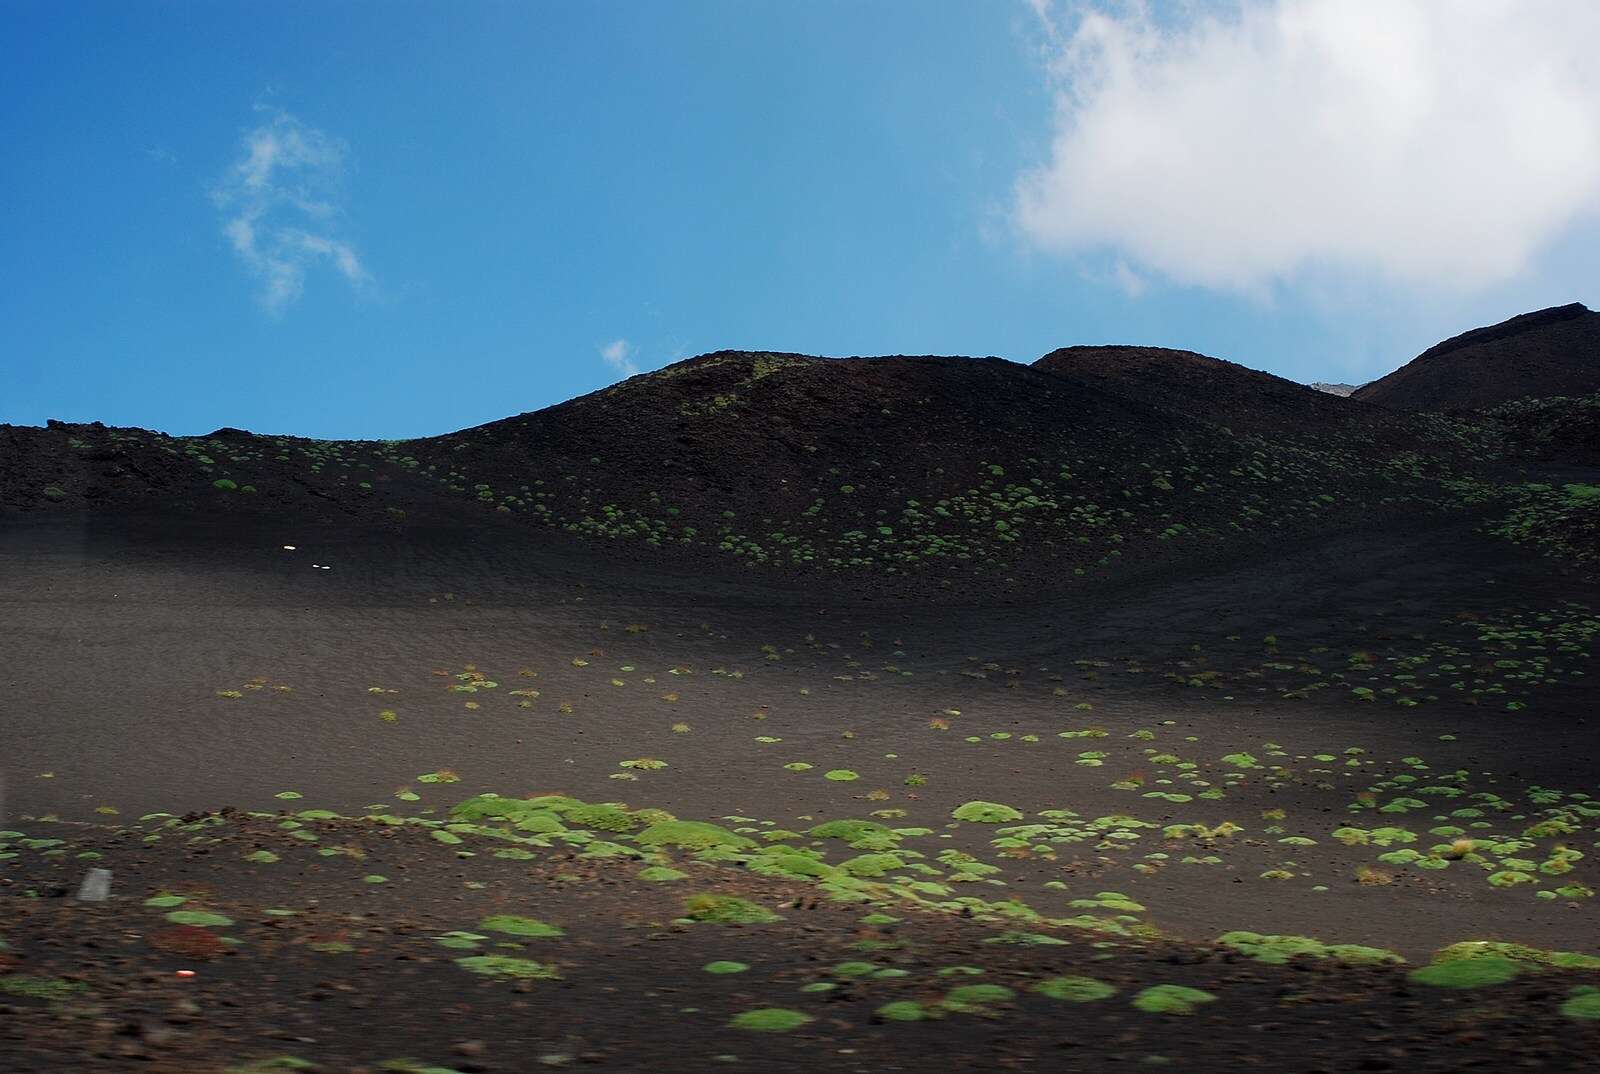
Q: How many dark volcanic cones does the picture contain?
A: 3